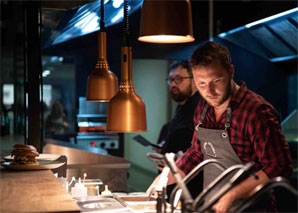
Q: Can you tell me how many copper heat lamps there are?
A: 3